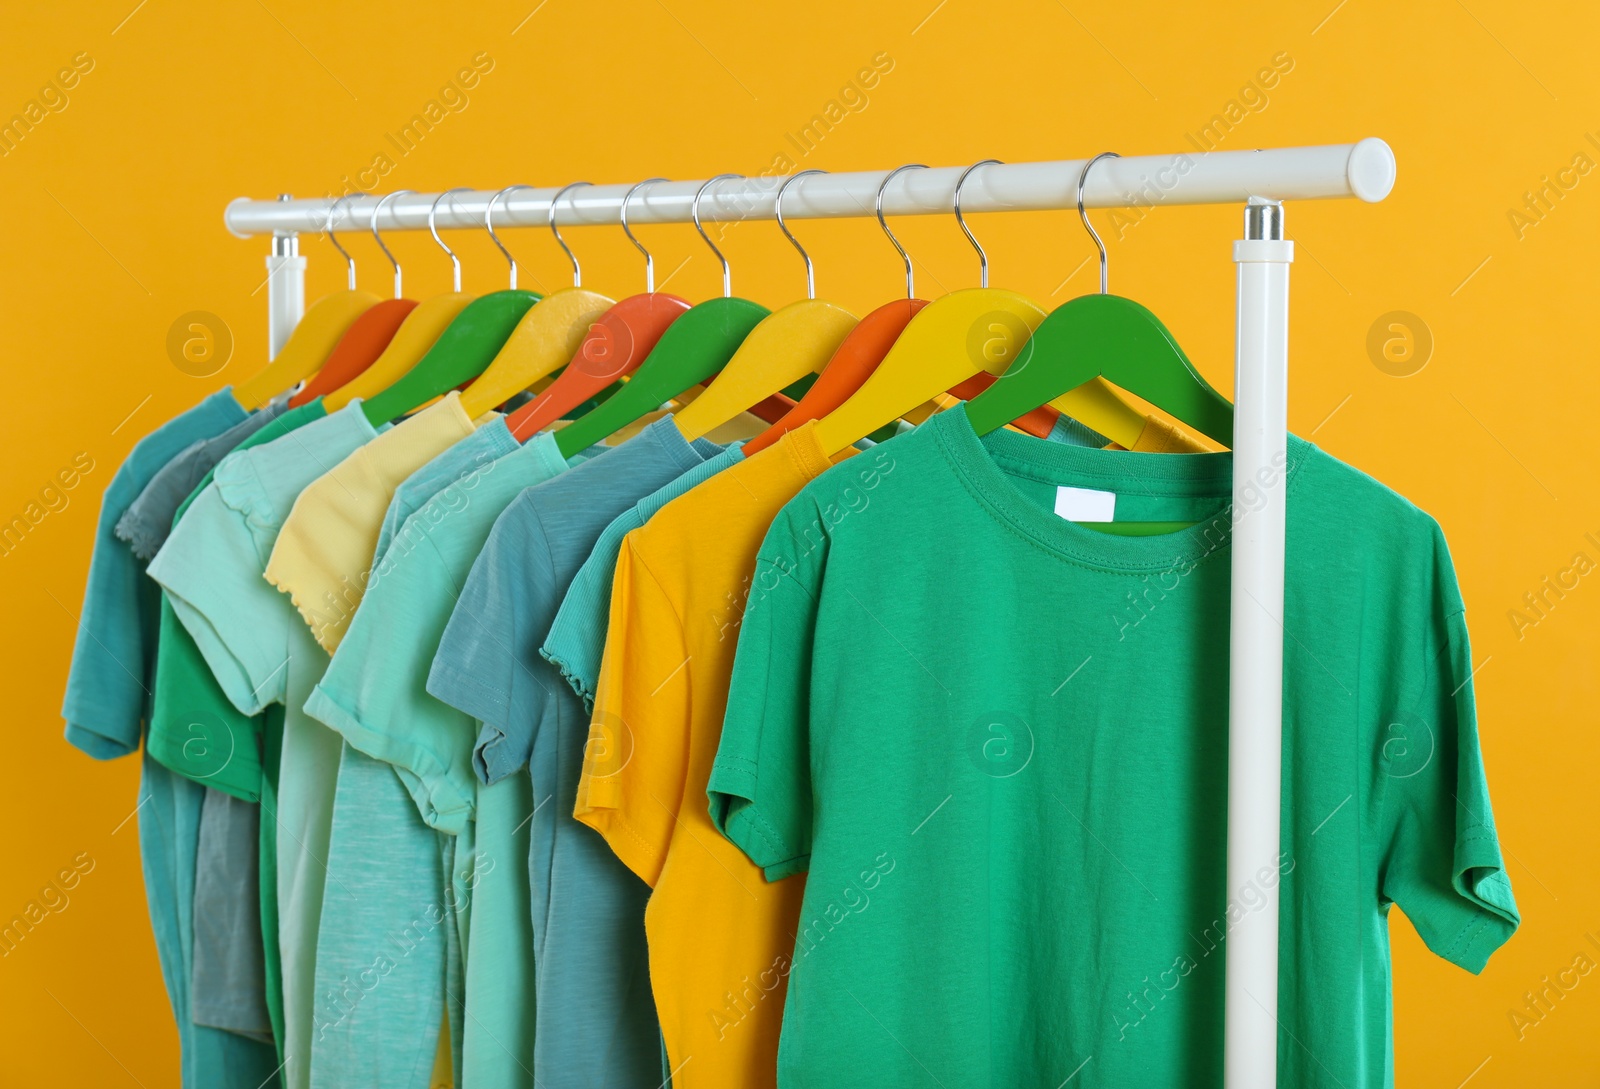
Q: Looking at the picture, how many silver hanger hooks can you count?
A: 11